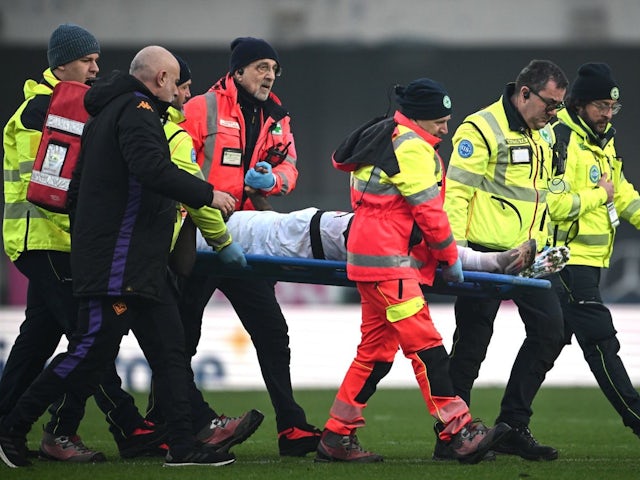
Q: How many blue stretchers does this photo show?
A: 1